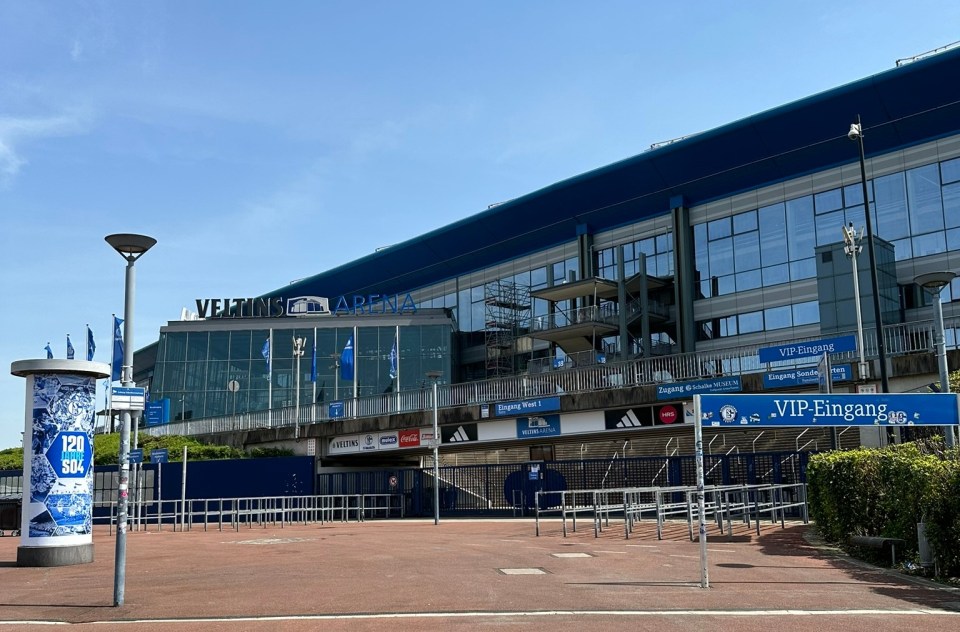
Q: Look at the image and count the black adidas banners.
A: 2